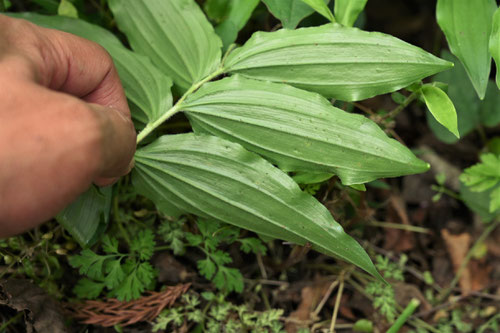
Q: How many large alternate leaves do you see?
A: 5